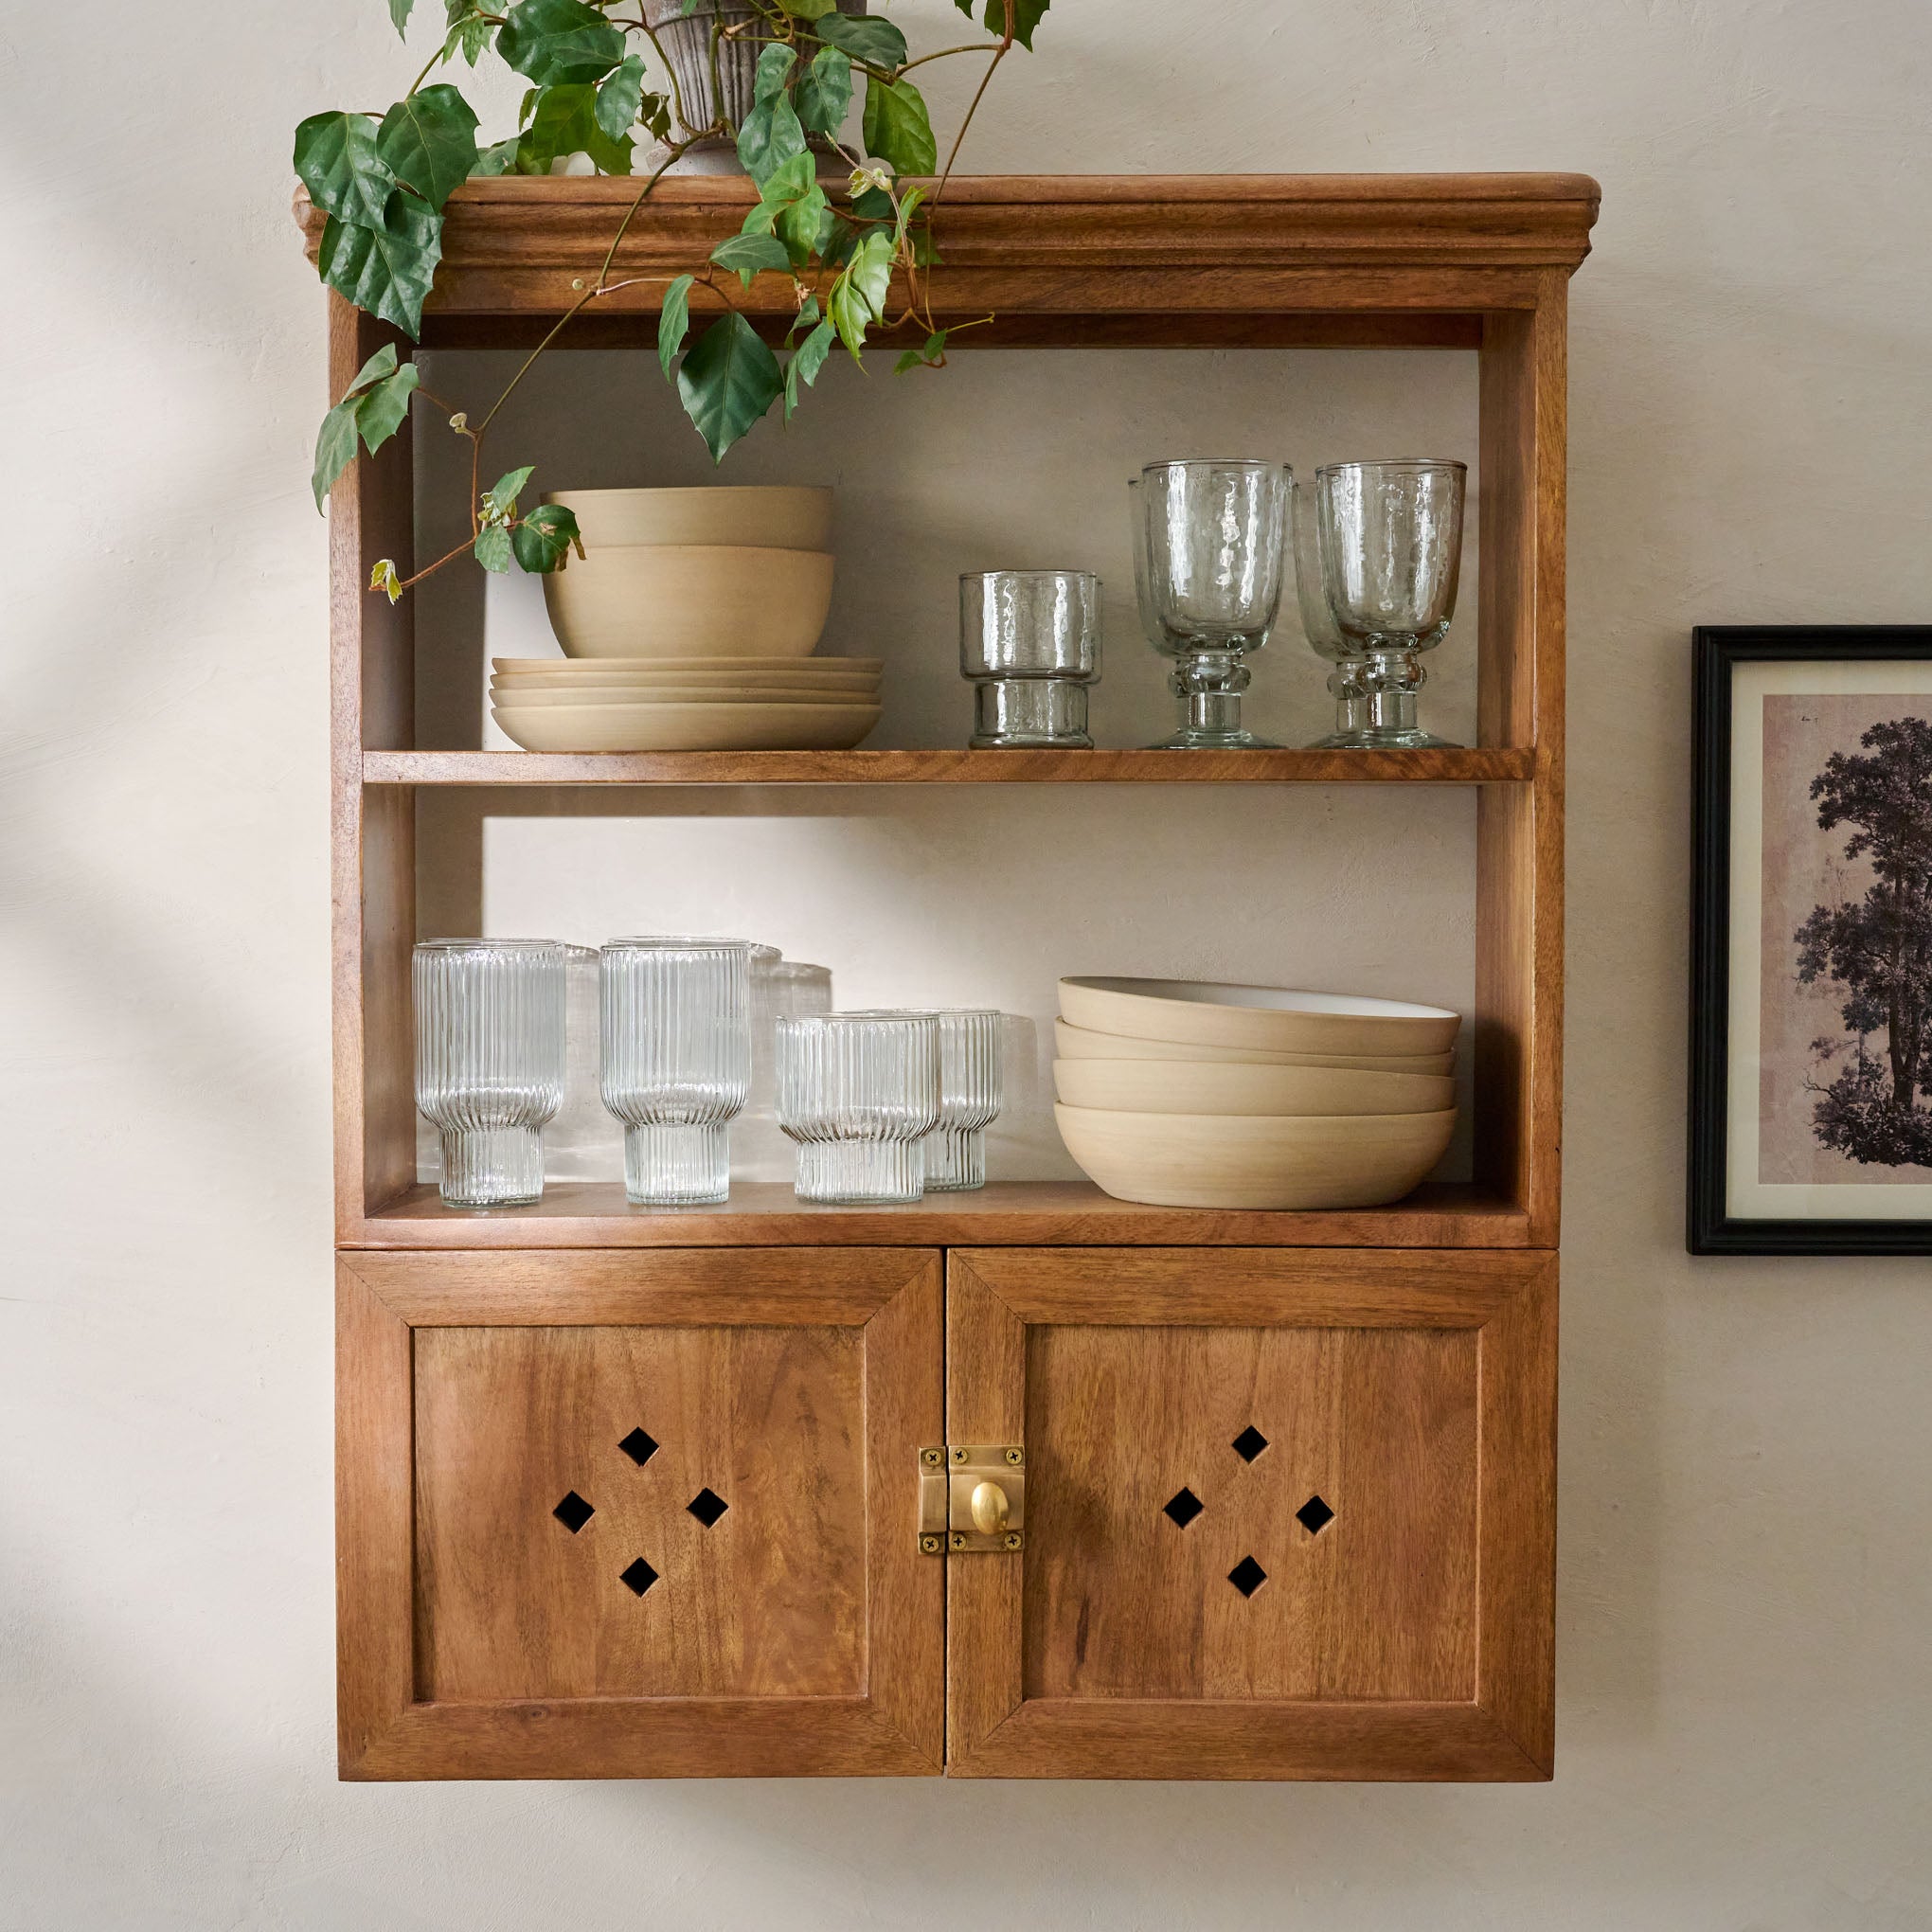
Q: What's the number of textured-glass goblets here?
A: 4